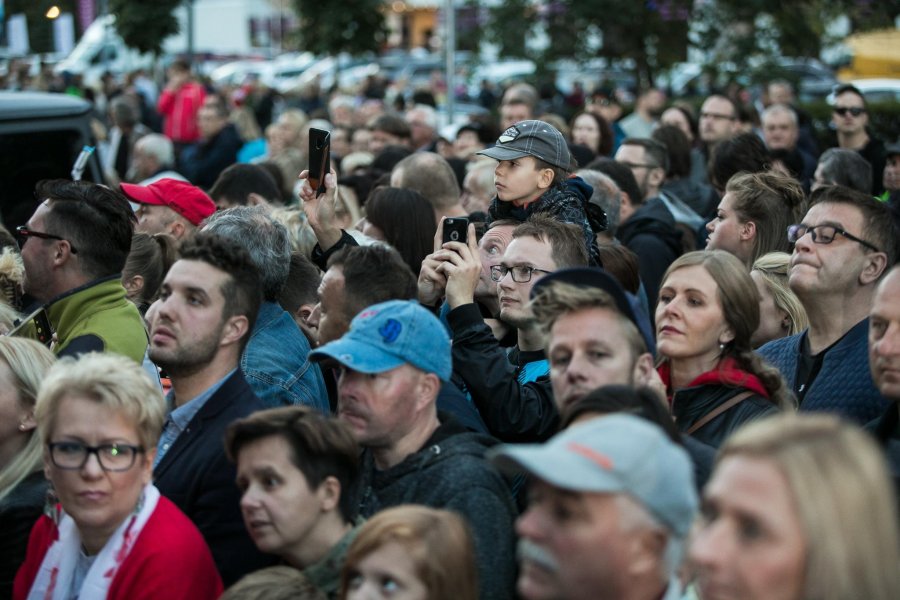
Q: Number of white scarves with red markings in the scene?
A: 1